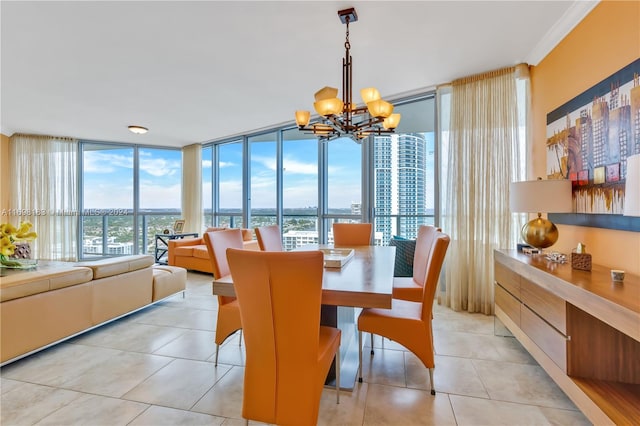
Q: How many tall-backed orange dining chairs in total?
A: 6